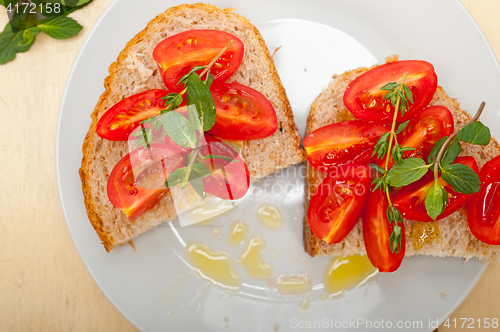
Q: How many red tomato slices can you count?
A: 12